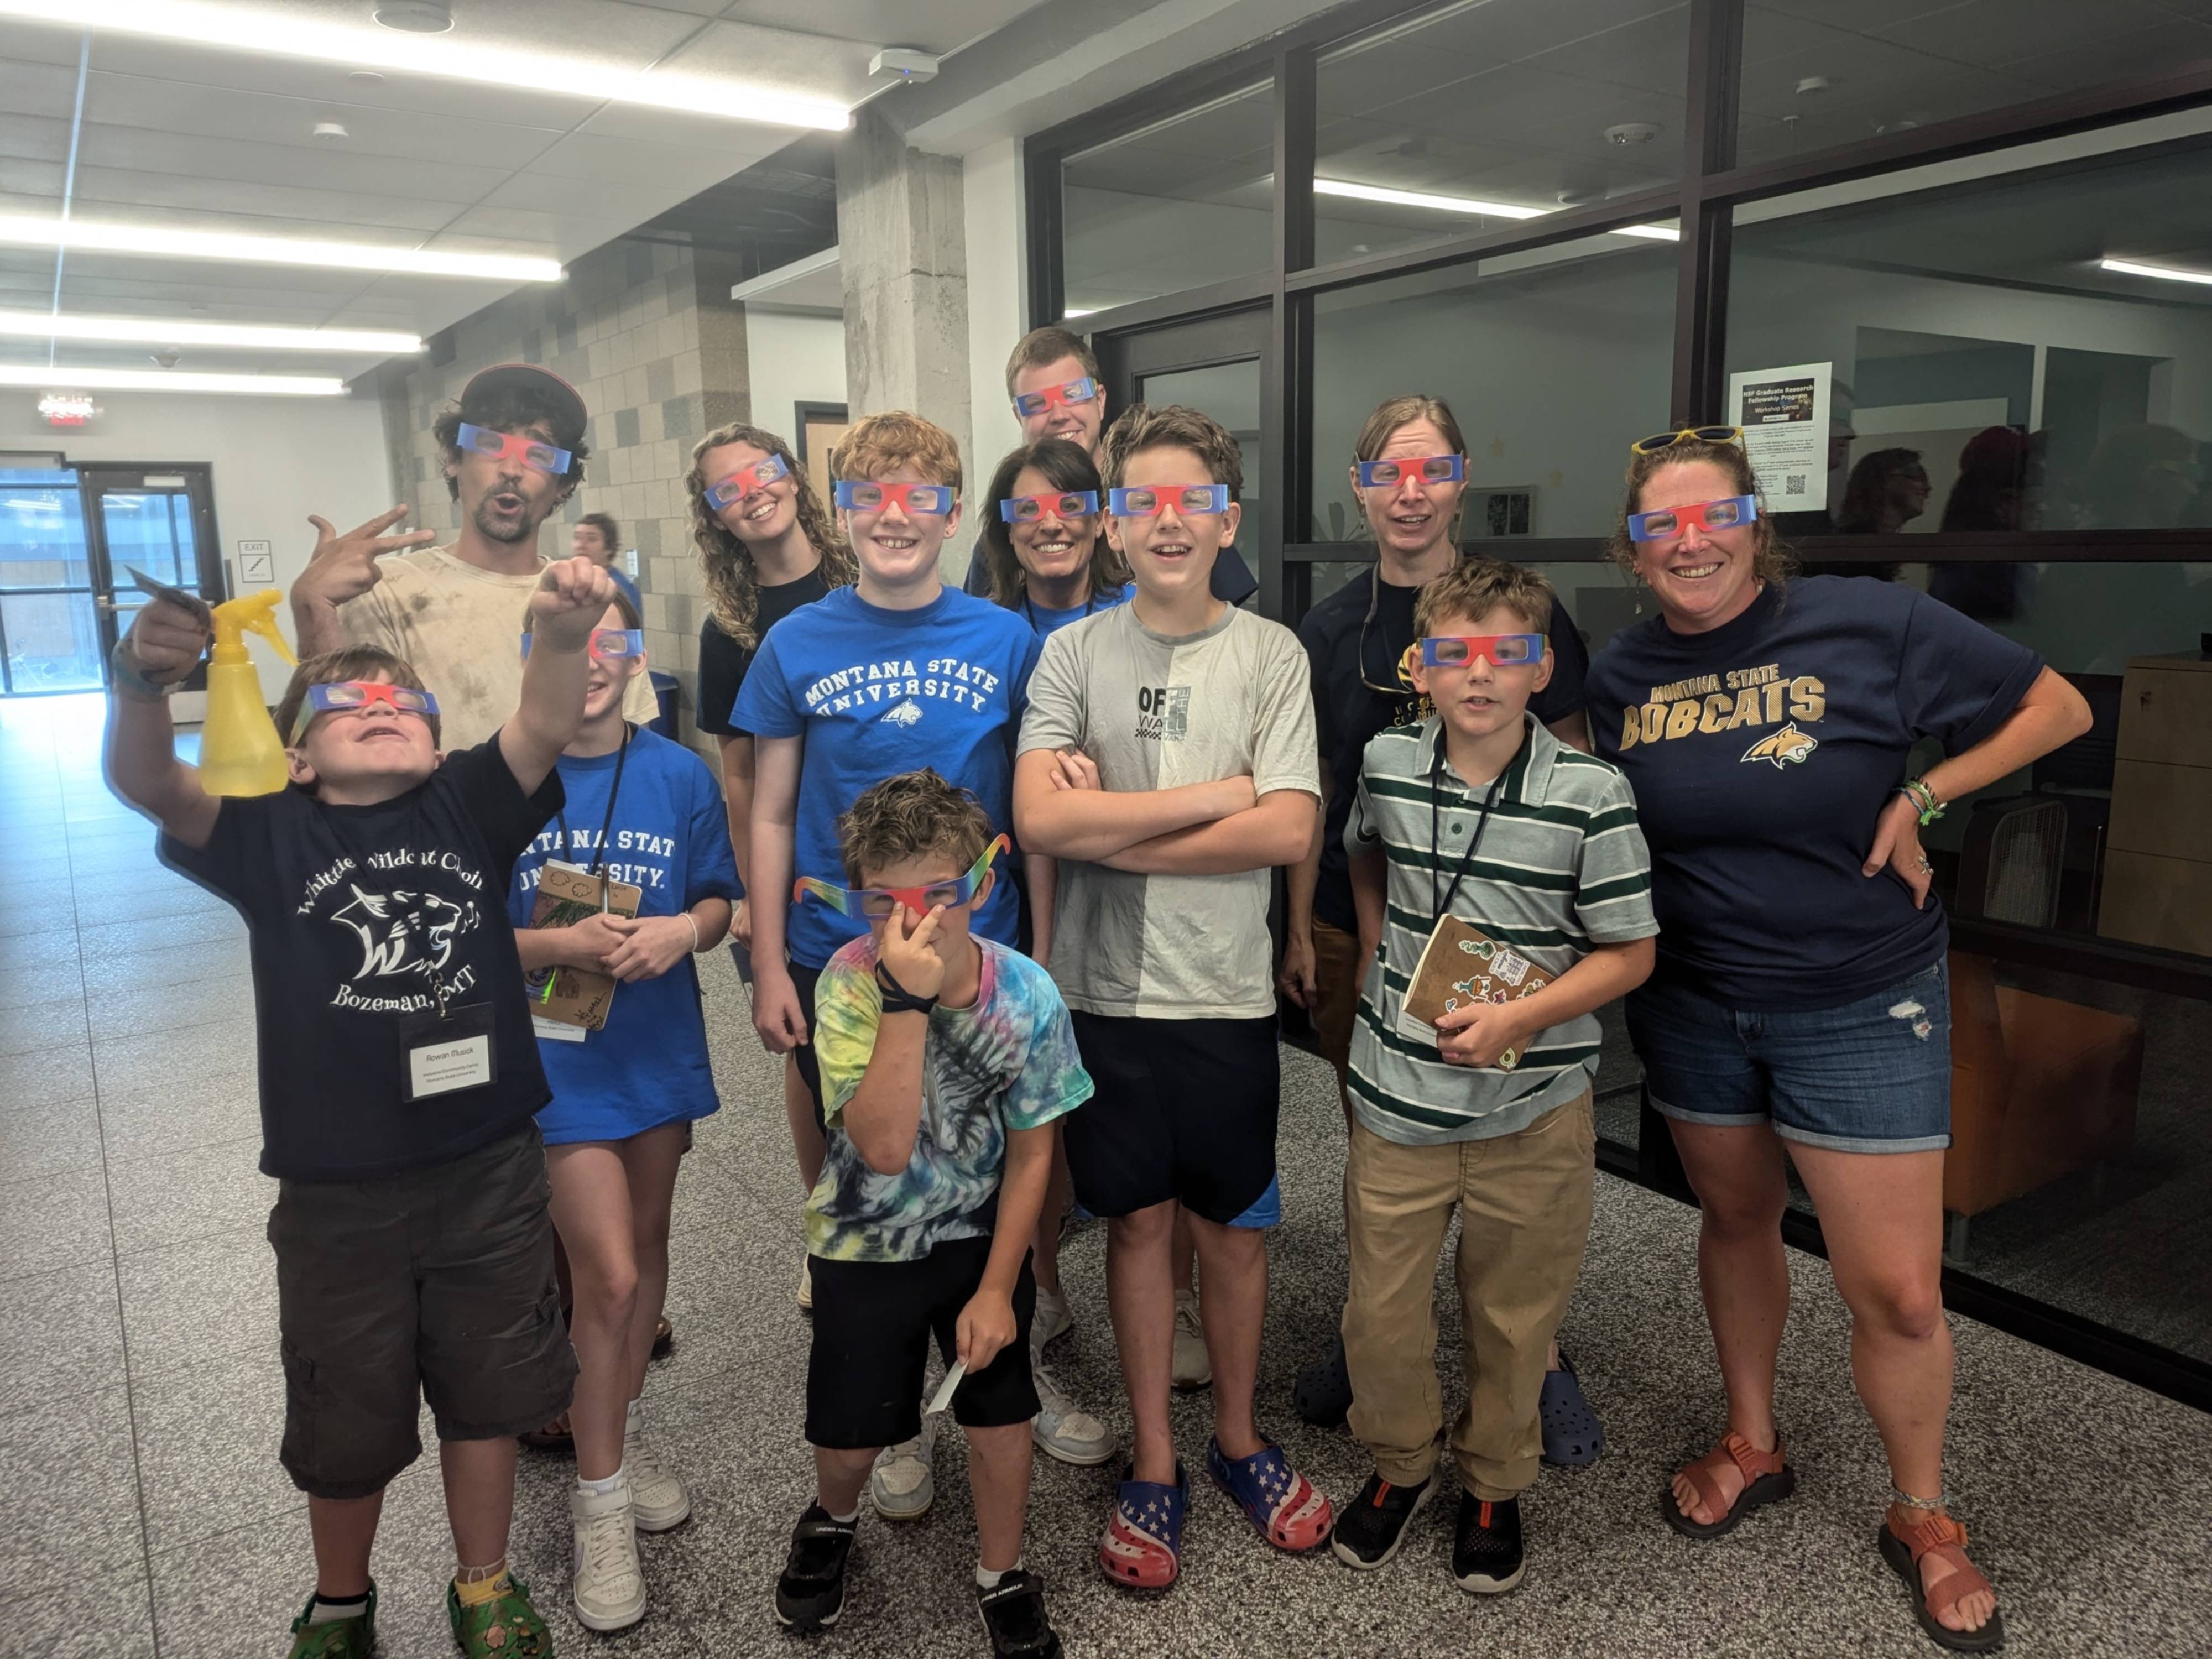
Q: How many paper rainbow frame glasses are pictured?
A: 12